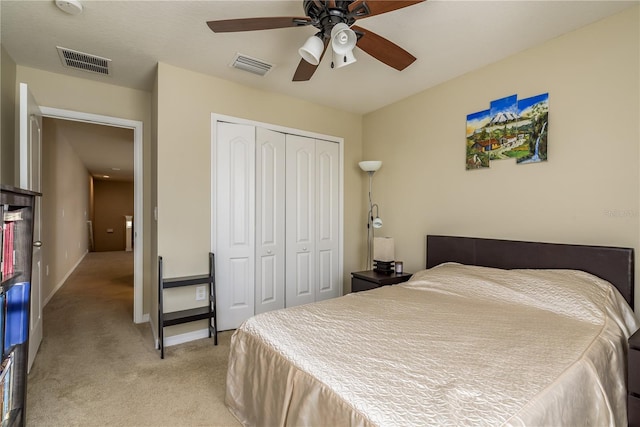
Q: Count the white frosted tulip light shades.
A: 3